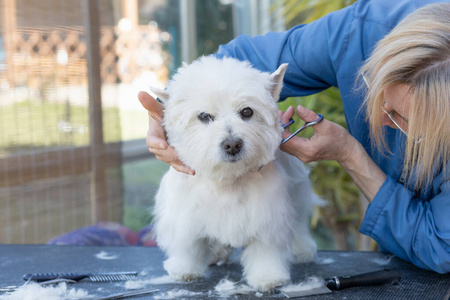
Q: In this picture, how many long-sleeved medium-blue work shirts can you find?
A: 1